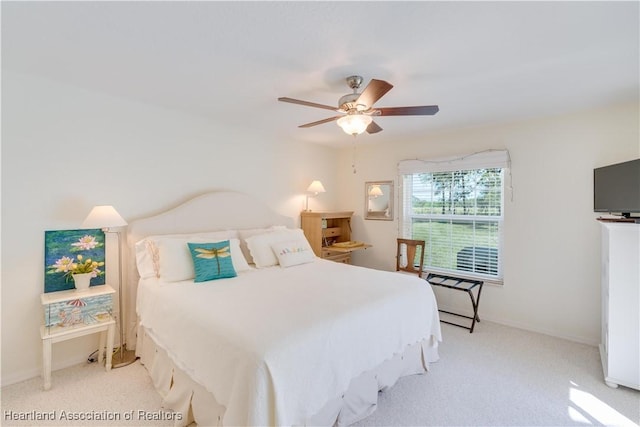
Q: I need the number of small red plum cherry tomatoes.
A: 0